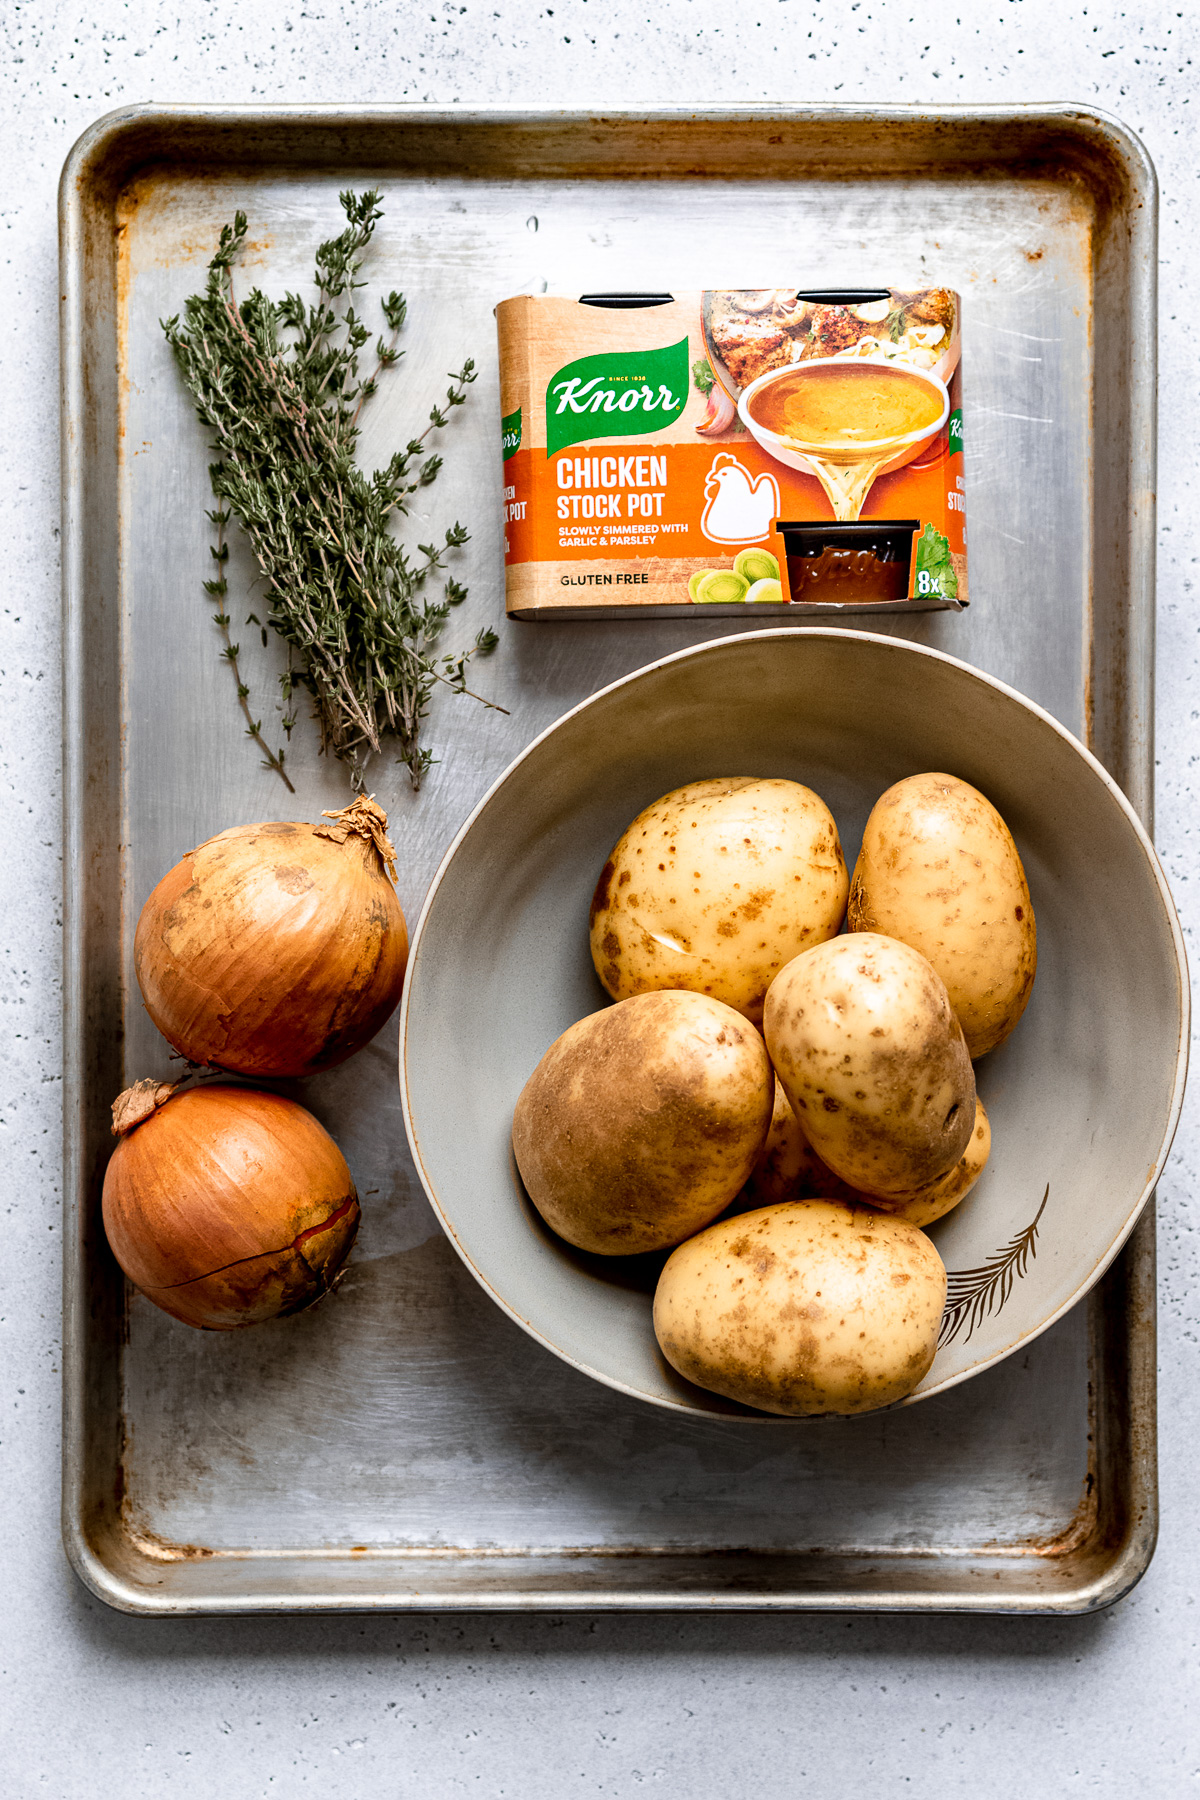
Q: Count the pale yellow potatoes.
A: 6